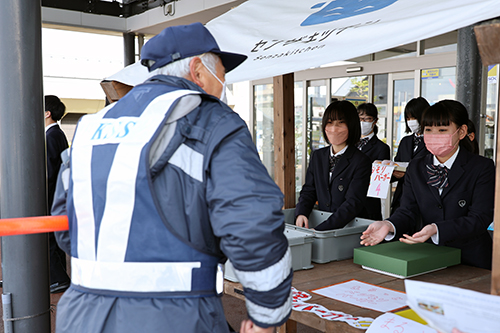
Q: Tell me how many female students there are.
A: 5